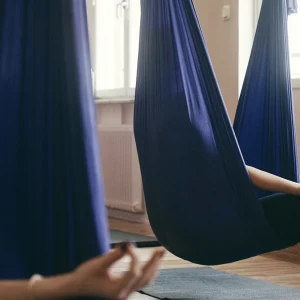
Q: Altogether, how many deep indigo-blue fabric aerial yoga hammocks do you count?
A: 3